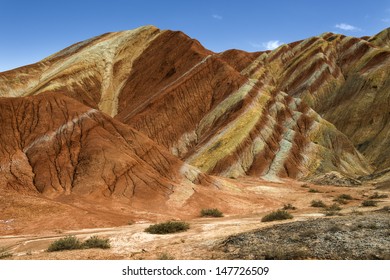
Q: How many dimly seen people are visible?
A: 0